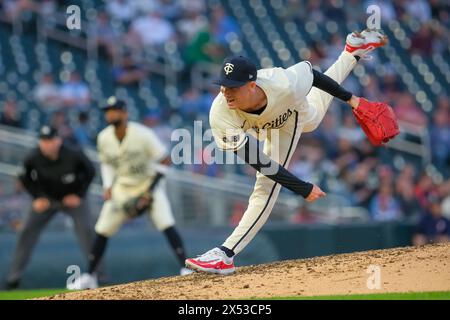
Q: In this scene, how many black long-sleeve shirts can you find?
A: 2